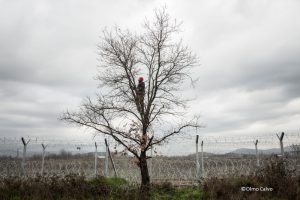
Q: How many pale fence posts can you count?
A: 8